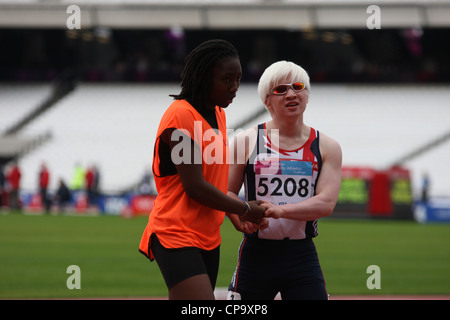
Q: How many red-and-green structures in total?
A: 2